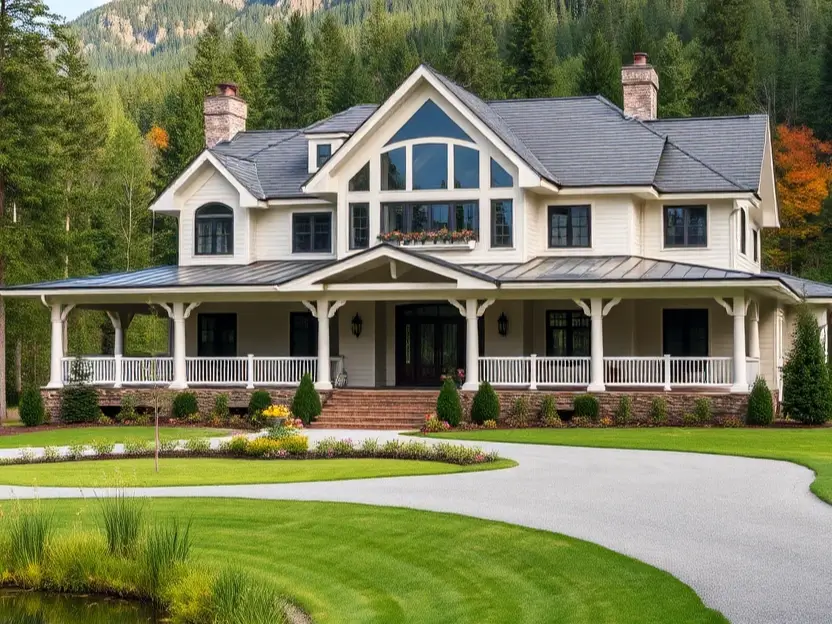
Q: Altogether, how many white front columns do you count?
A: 6